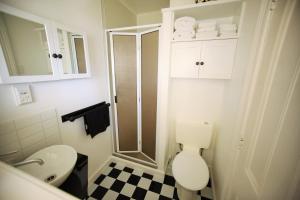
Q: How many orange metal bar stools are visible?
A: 0